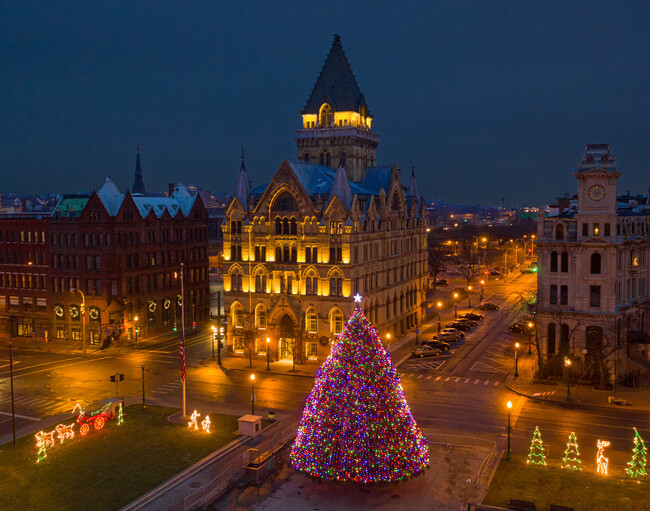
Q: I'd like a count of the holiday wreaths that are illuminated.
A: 6